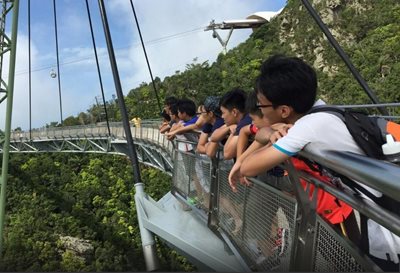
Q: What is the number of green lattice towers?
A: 1